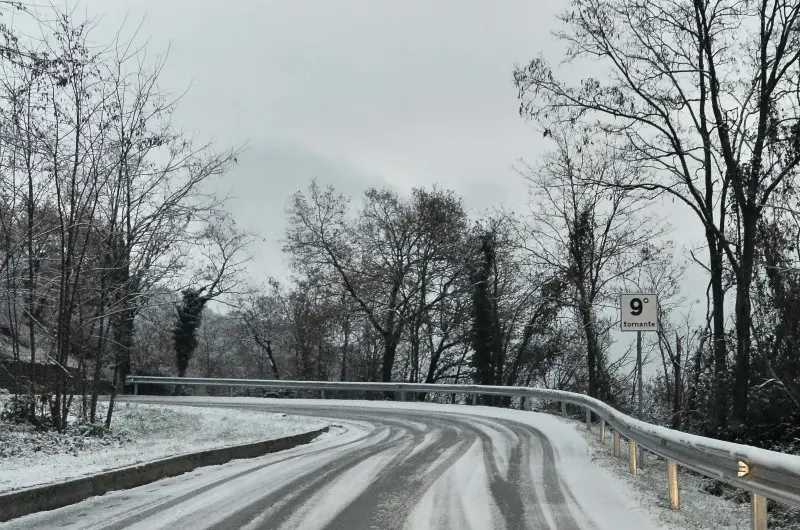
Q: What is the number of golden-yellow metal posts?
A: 5